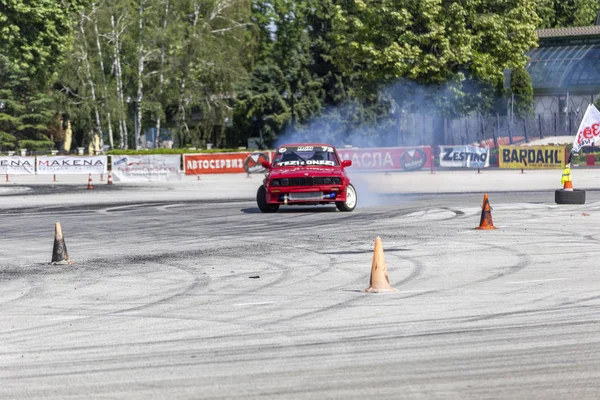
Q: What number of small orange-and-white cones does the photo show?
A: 2